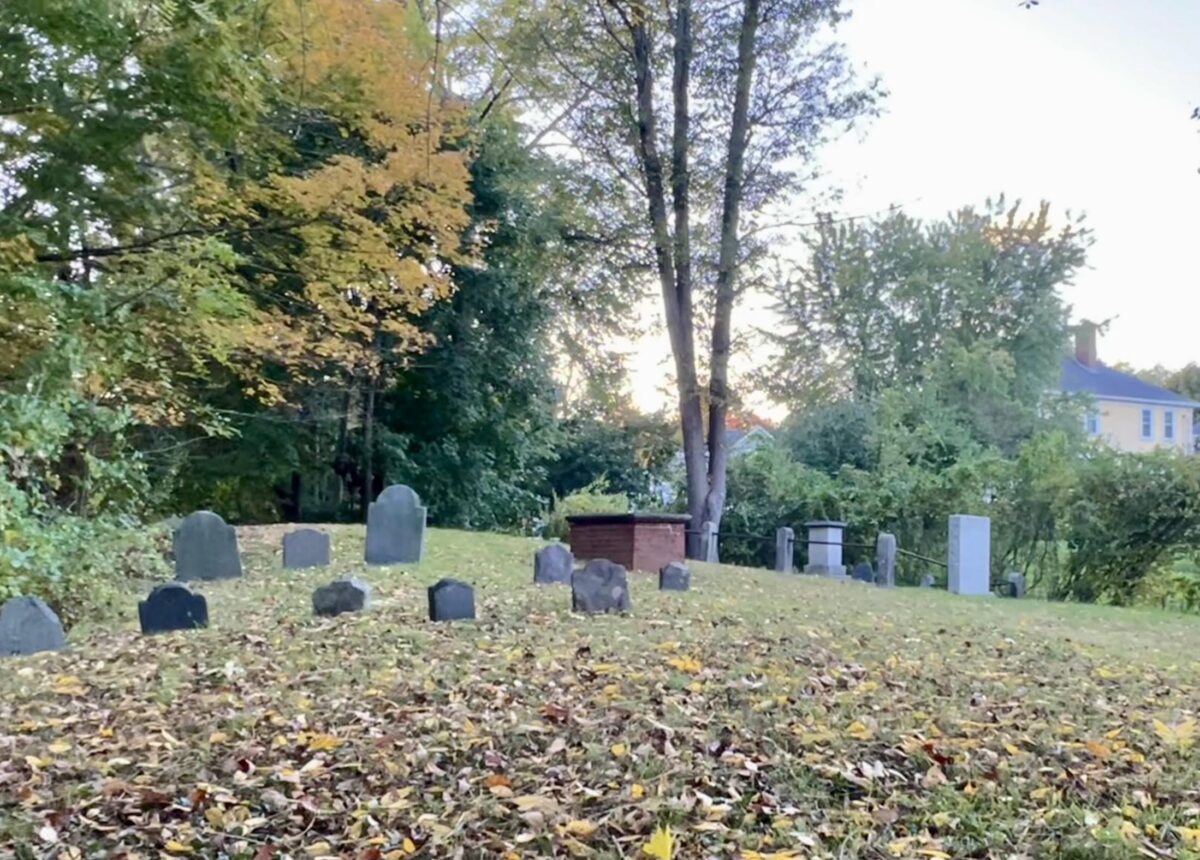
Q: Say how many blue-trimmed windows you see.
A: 3